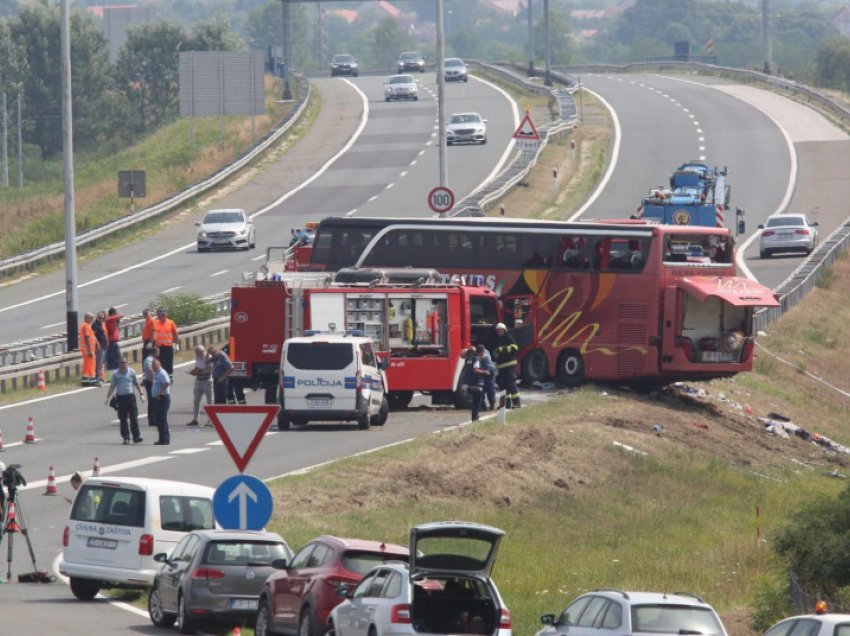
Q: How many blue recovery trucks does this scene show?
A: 1